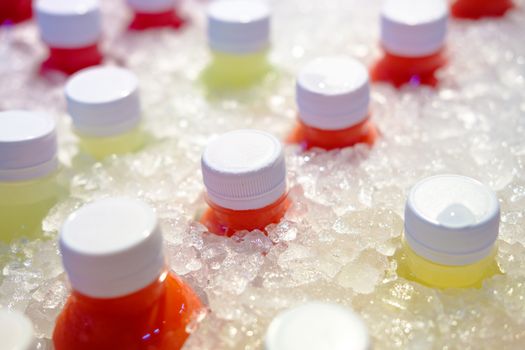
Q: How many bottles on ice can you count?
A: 14